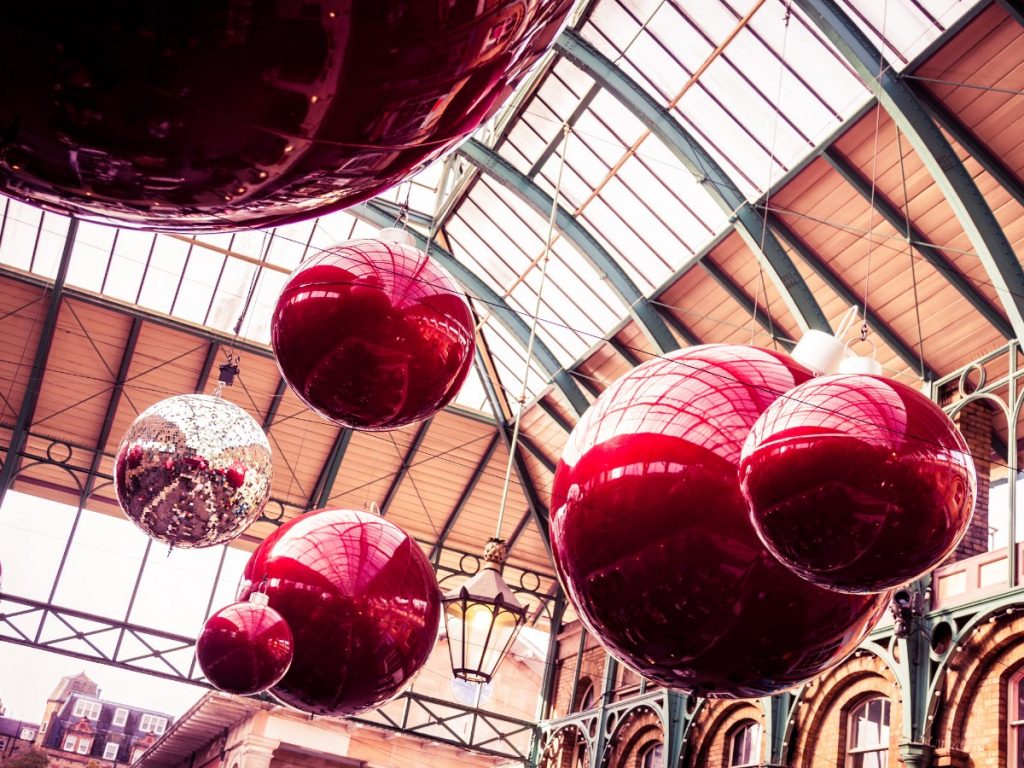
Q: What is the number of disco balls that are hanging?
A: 1